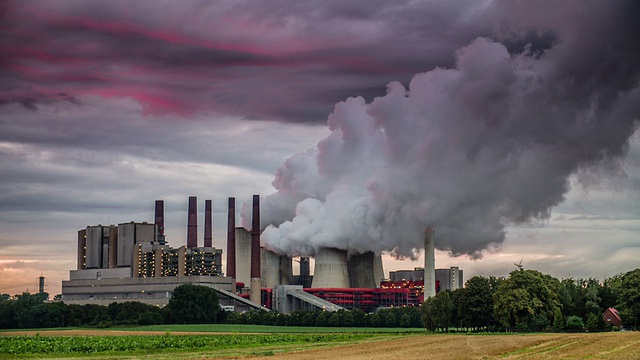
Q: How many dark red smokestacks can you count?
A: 5